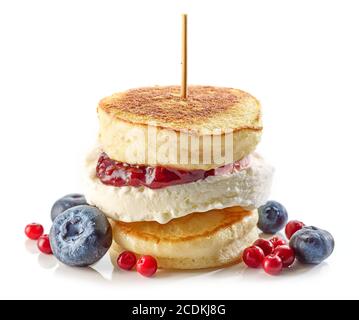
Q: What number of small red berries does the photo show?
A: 10